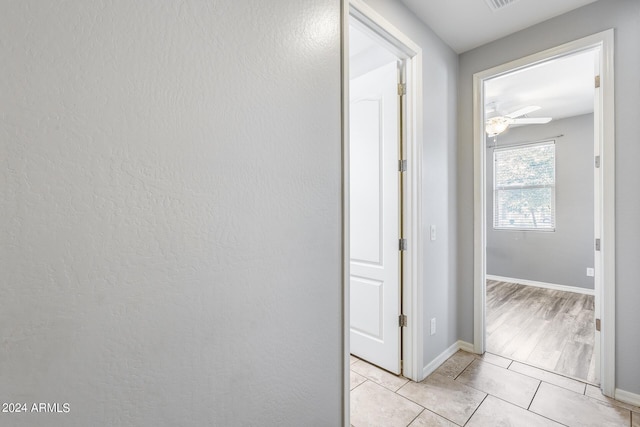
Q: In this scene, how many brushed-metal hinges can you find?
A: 8